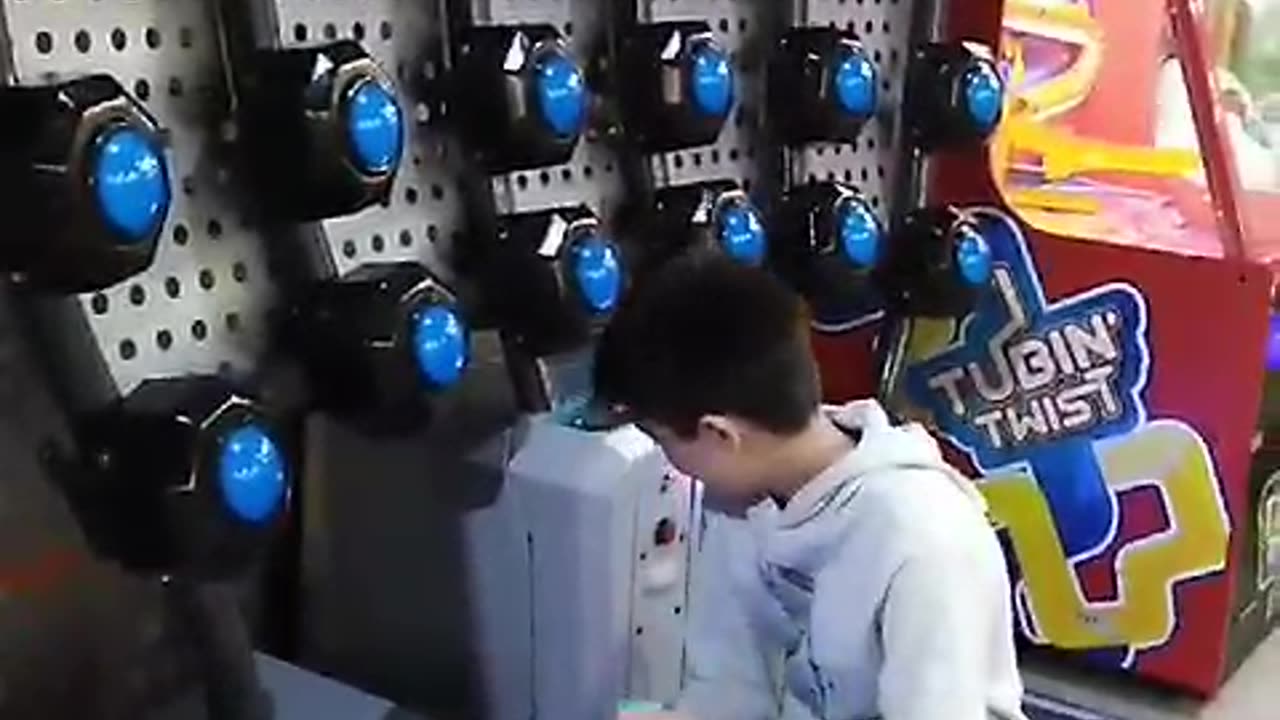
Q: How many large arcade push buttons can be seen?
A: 12